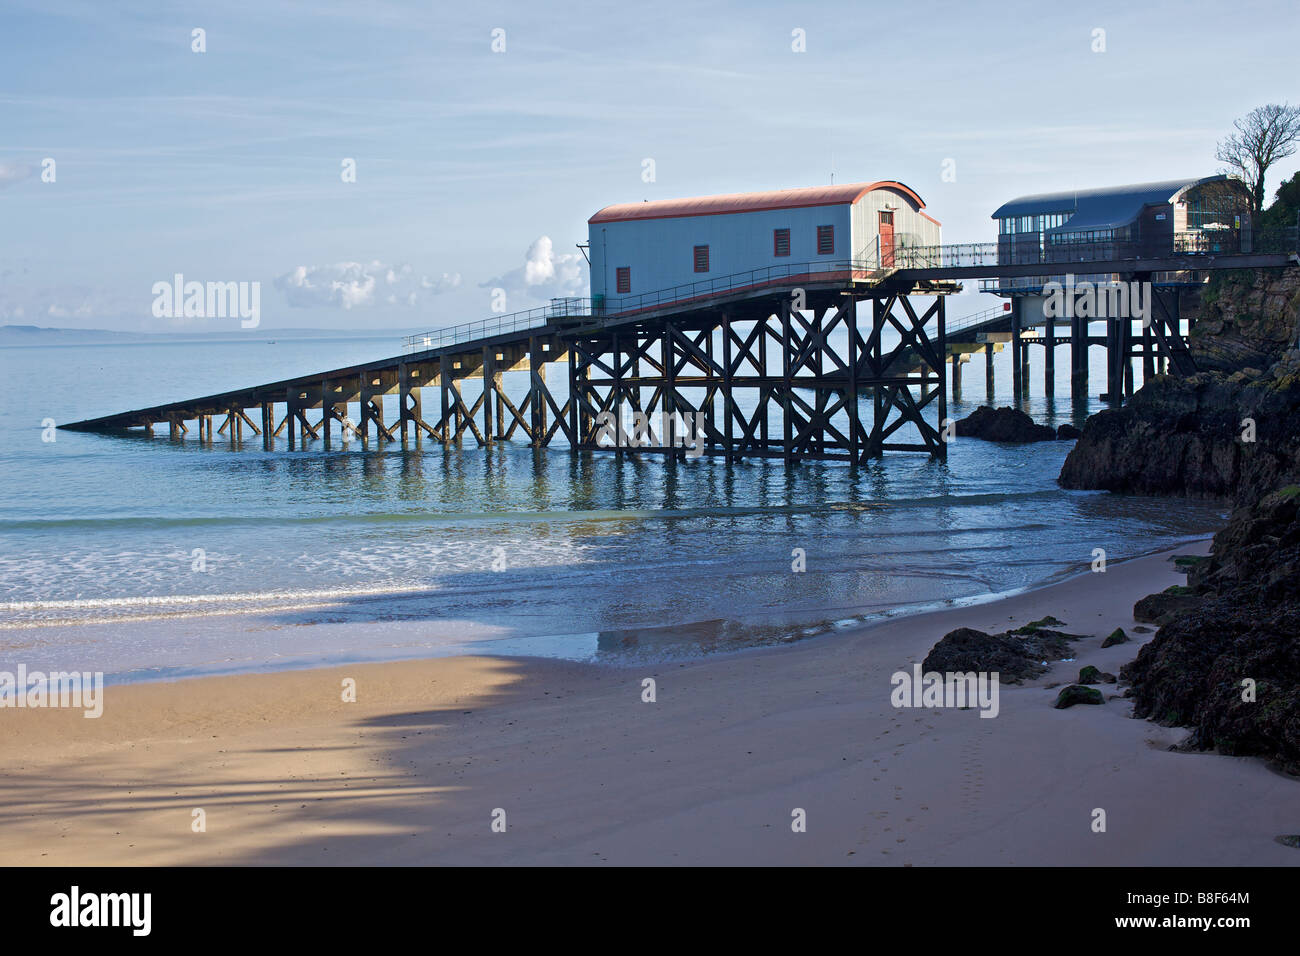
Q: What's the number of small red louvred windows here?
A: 4